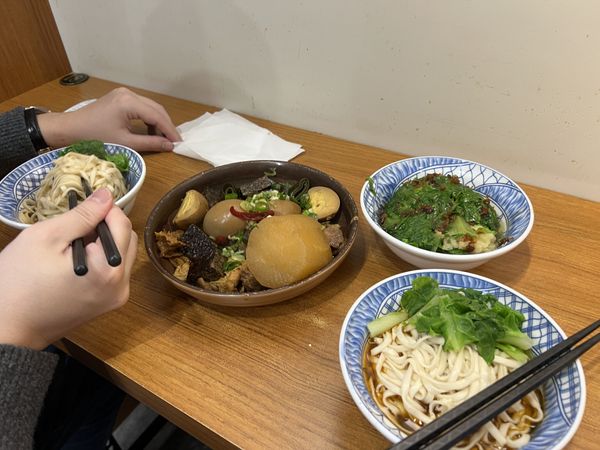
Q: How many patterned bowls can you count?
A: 3